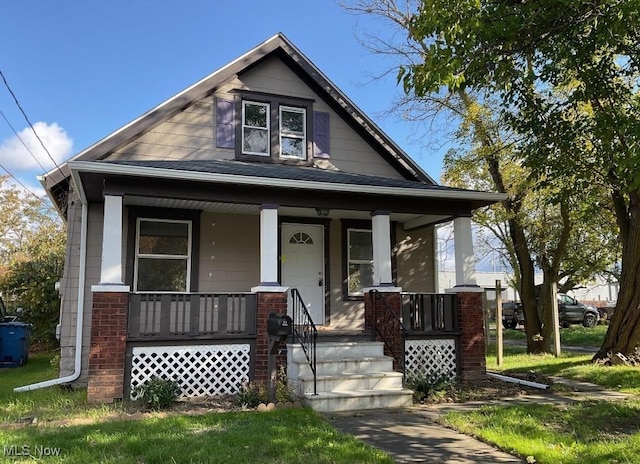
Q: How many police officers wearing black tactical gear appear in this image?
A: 0